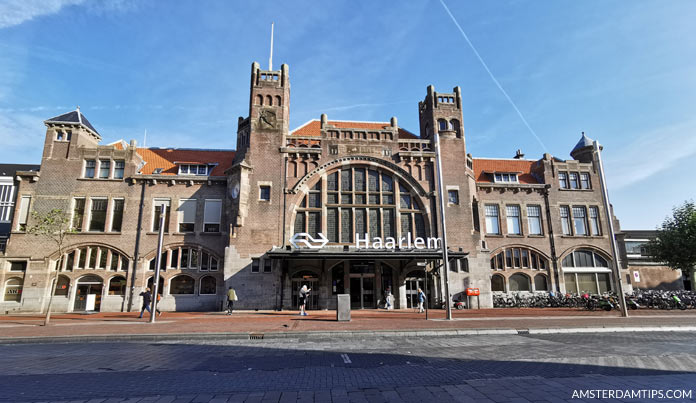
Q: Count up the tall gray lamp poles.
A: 3